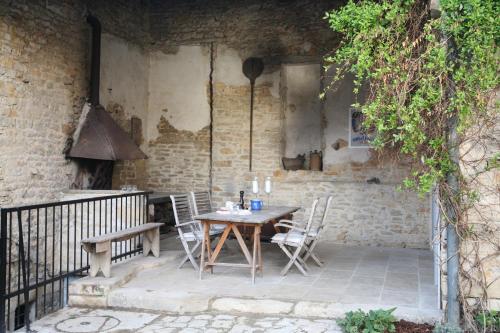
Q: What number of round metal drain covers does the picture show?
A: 1